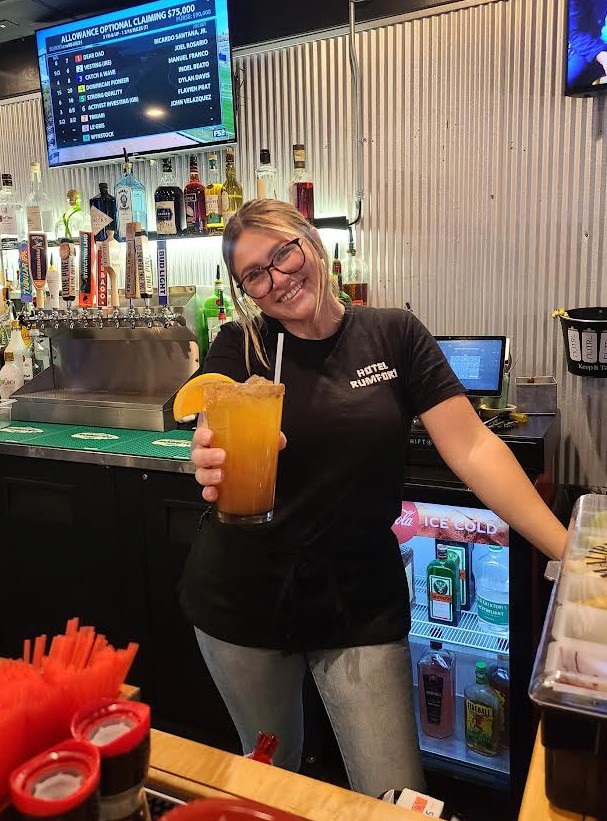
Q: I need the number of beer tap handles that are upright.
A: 10